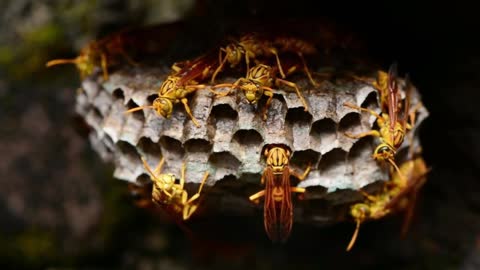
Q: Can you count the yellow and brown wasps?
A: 8